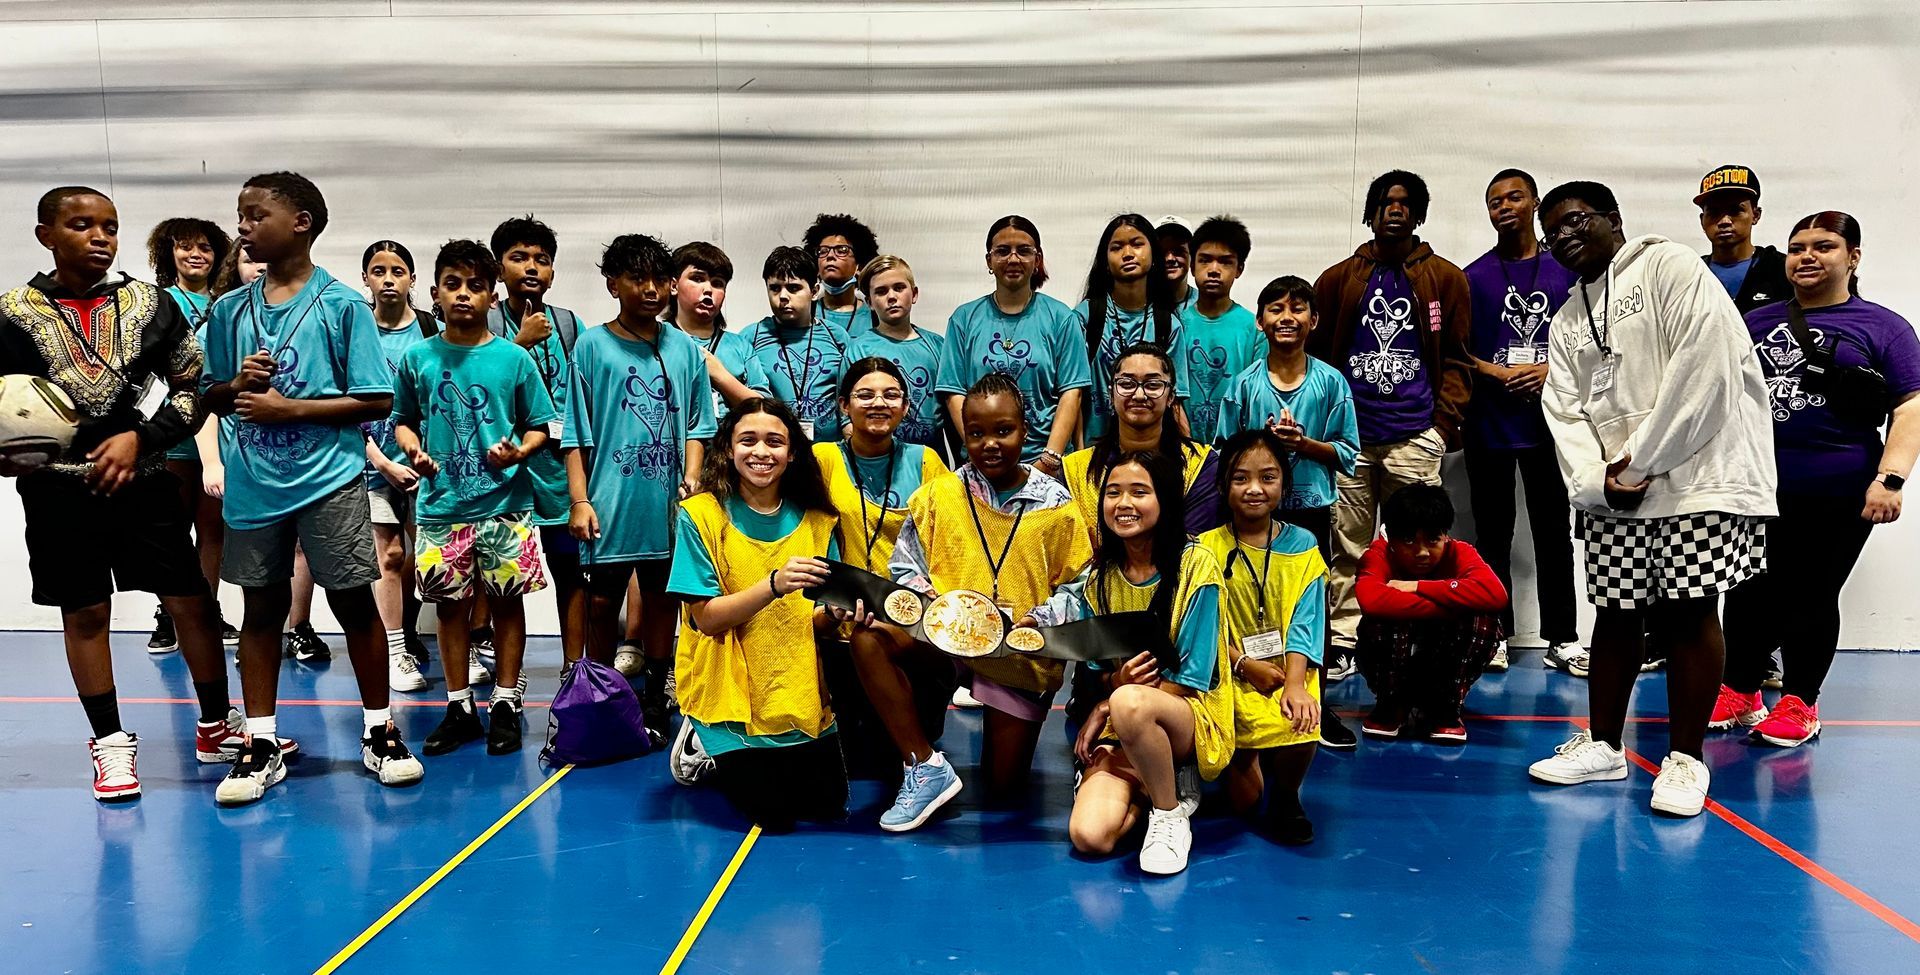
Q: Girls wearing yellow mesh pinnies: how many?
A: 6